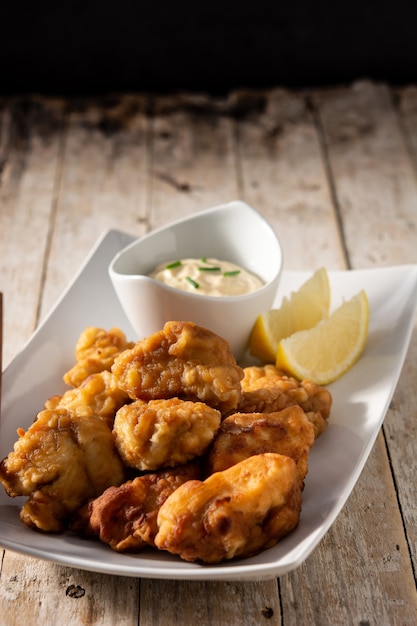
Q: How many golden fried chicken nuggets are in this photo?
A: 9